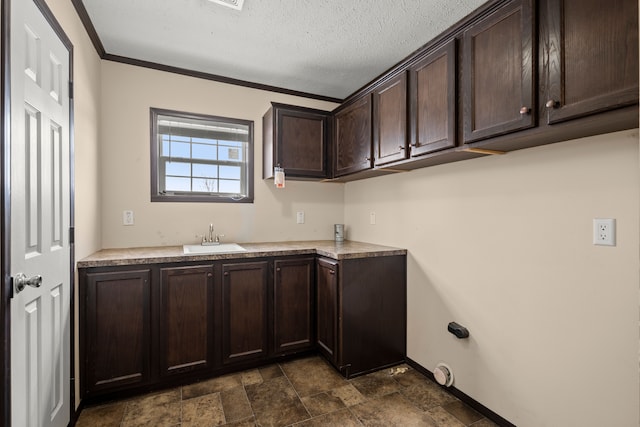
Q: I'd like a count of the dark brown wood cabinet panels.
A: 11